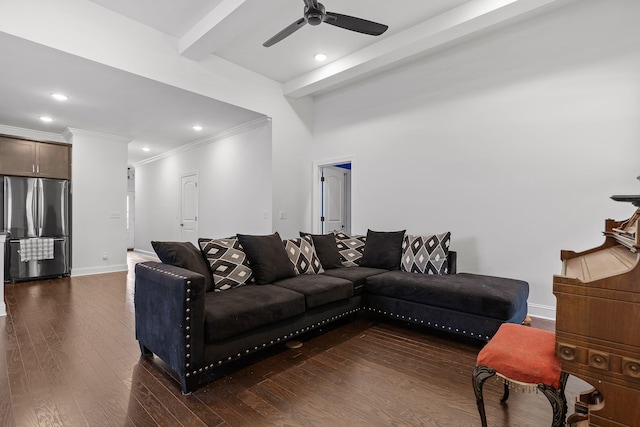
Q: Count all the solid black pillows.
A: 4